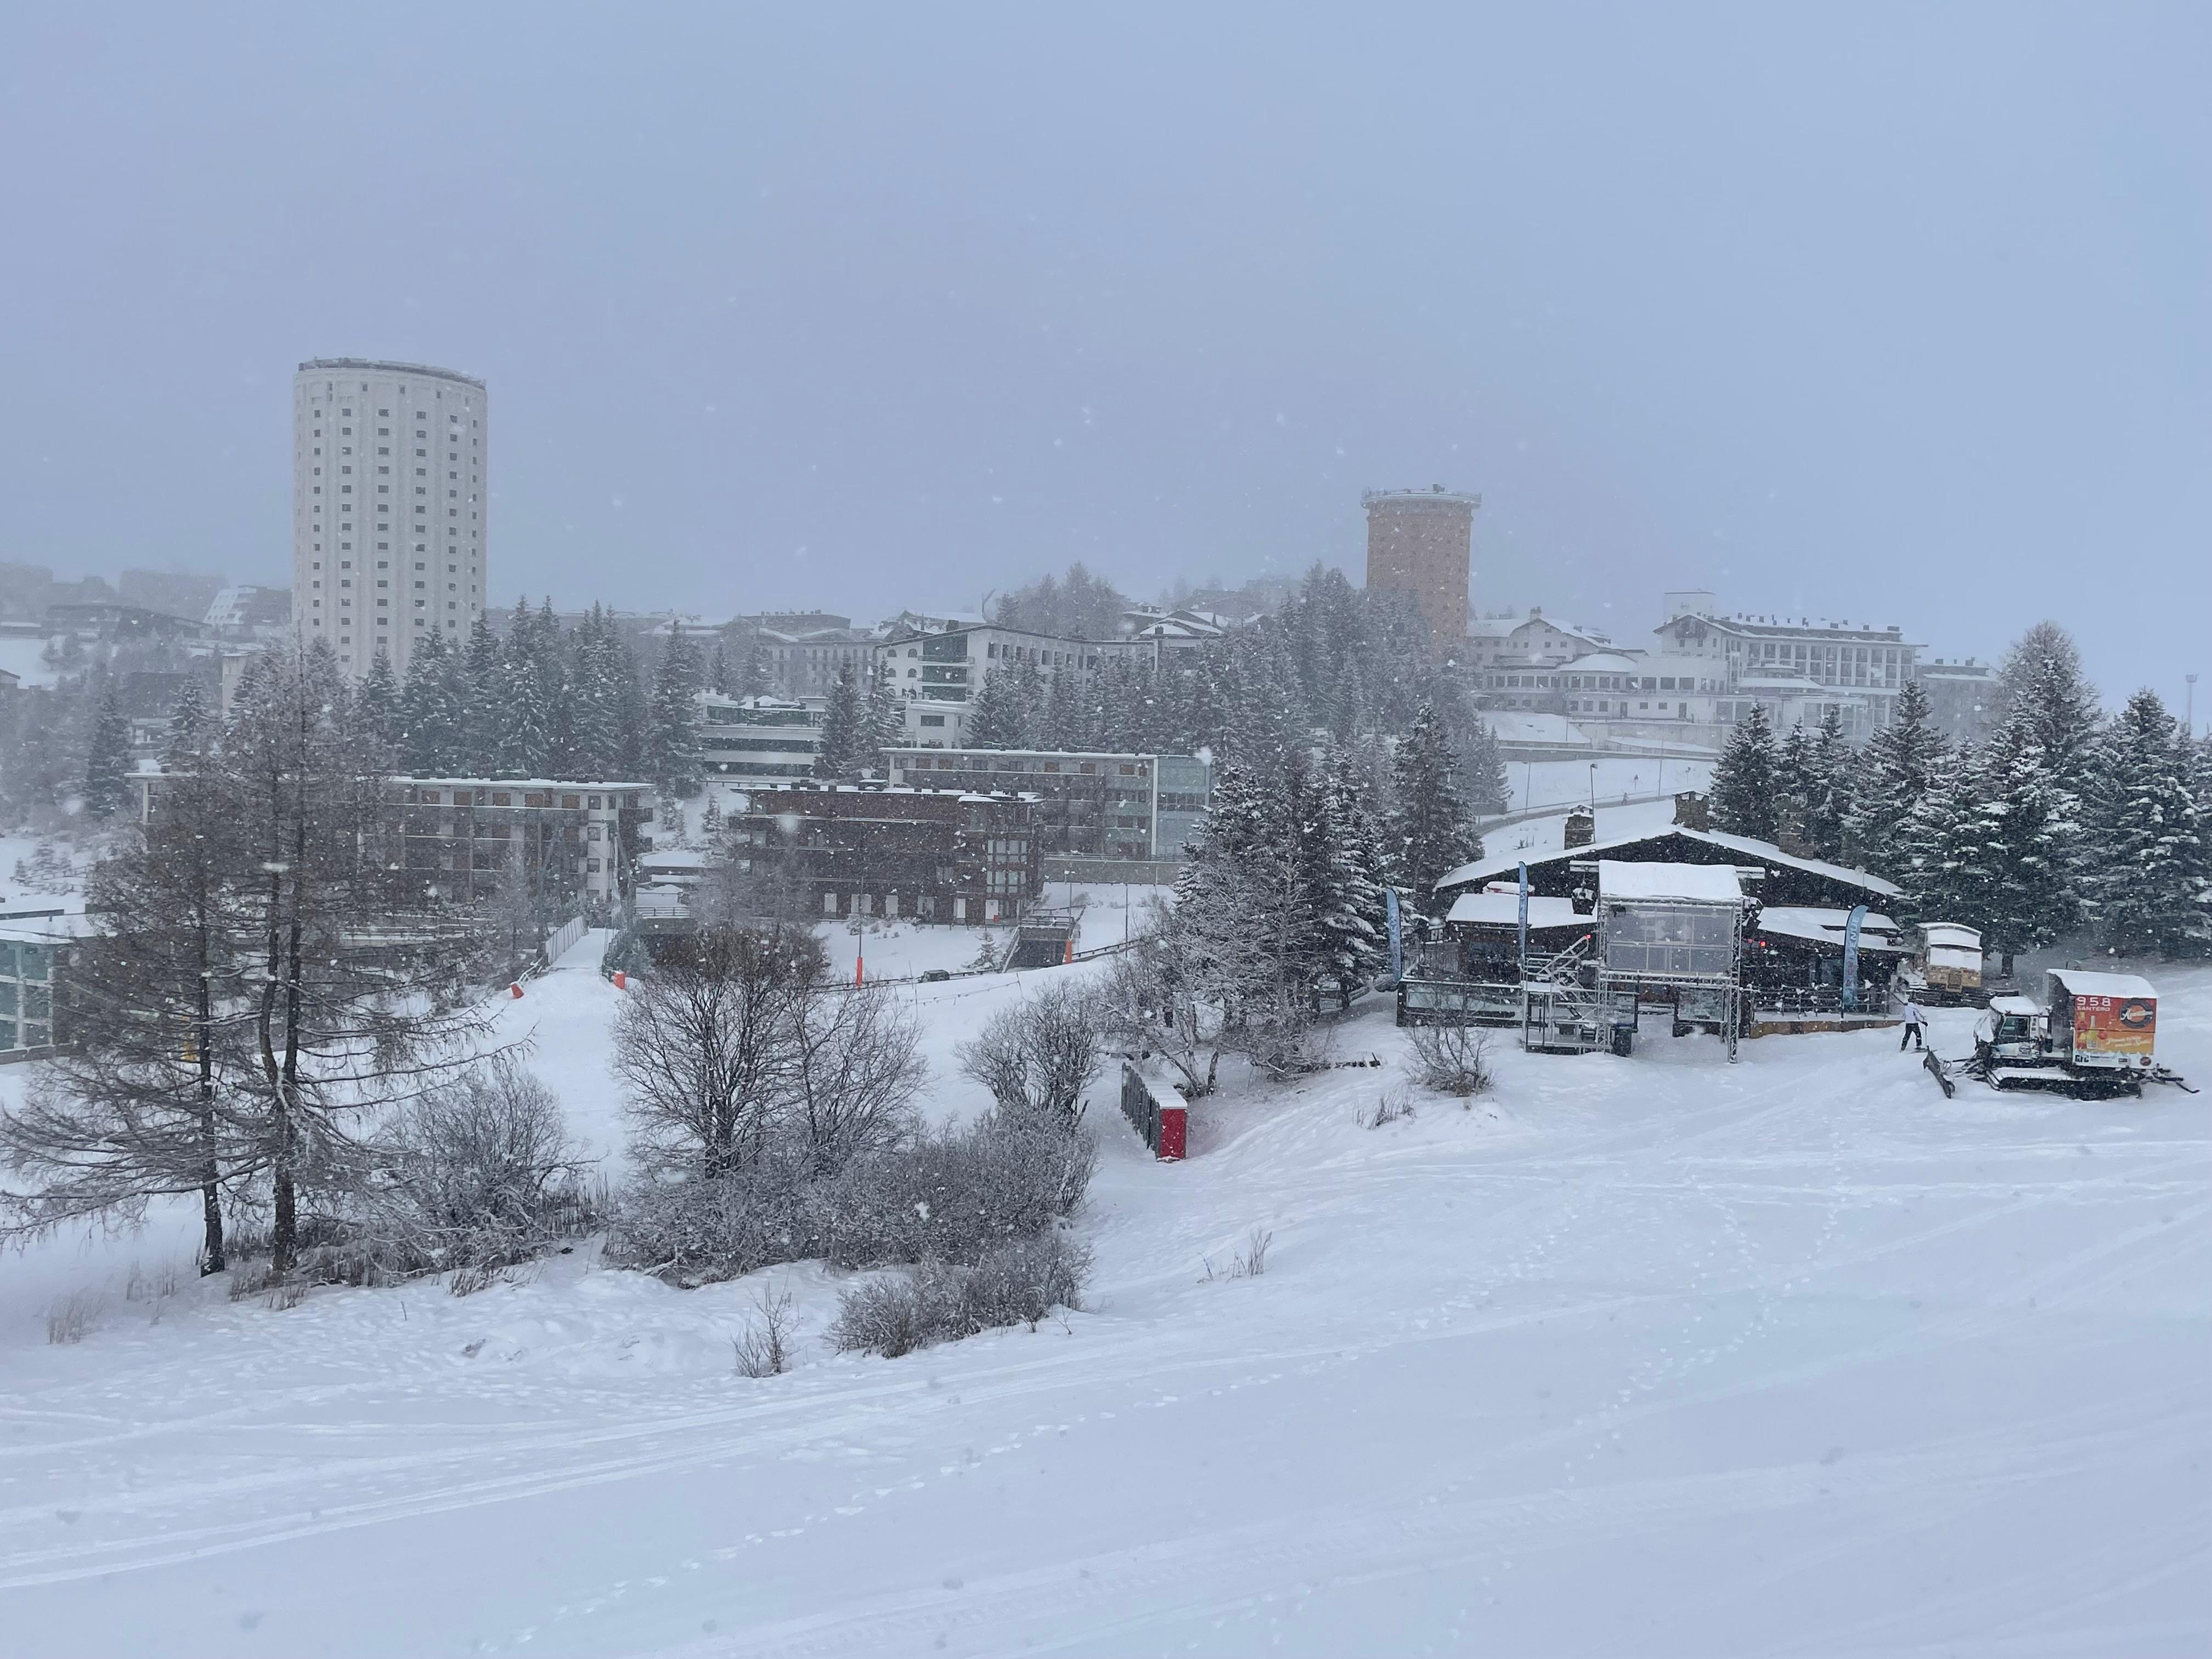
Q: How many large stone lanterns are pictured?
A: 0